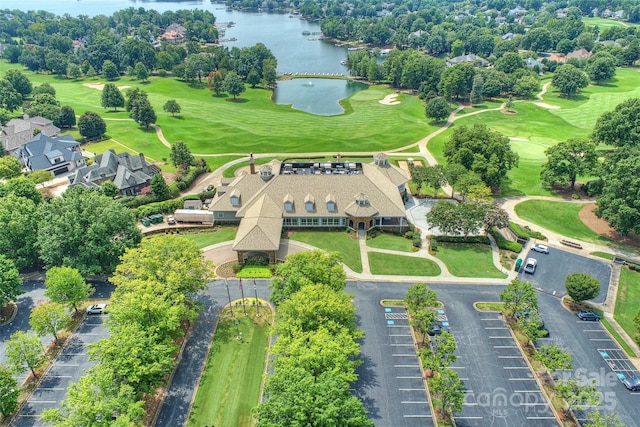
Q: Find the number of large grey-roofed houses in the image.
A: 3